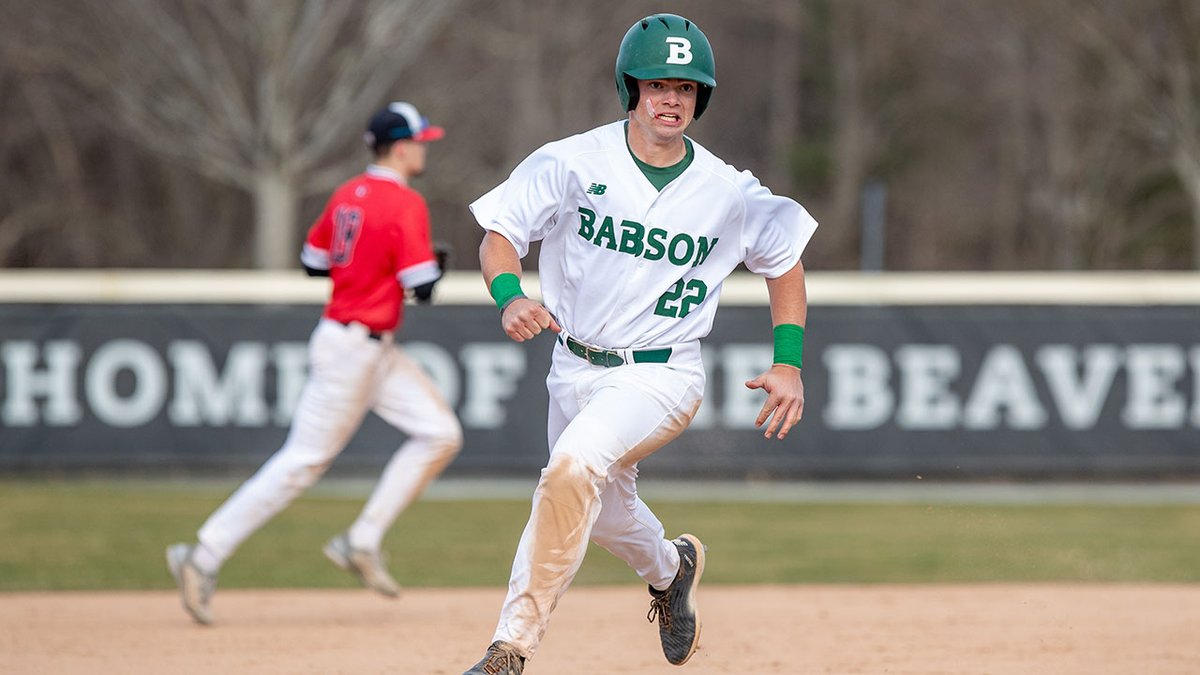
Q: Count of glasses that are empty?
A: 0